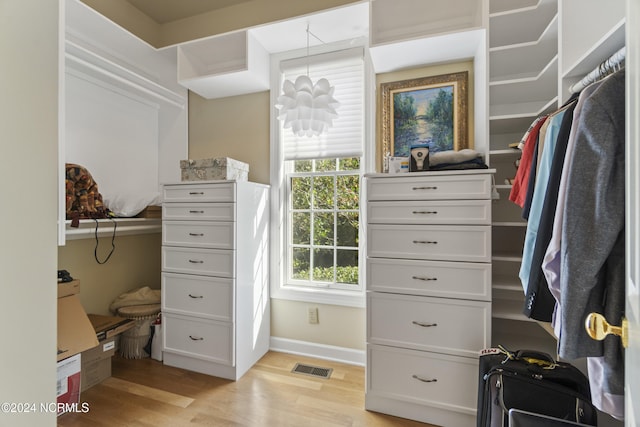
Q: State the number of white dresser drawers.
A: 12